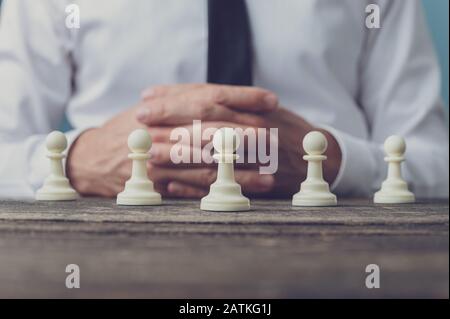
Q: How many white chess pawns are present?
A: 5